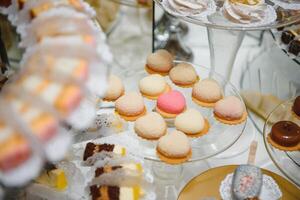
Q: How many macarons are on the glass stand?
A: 11